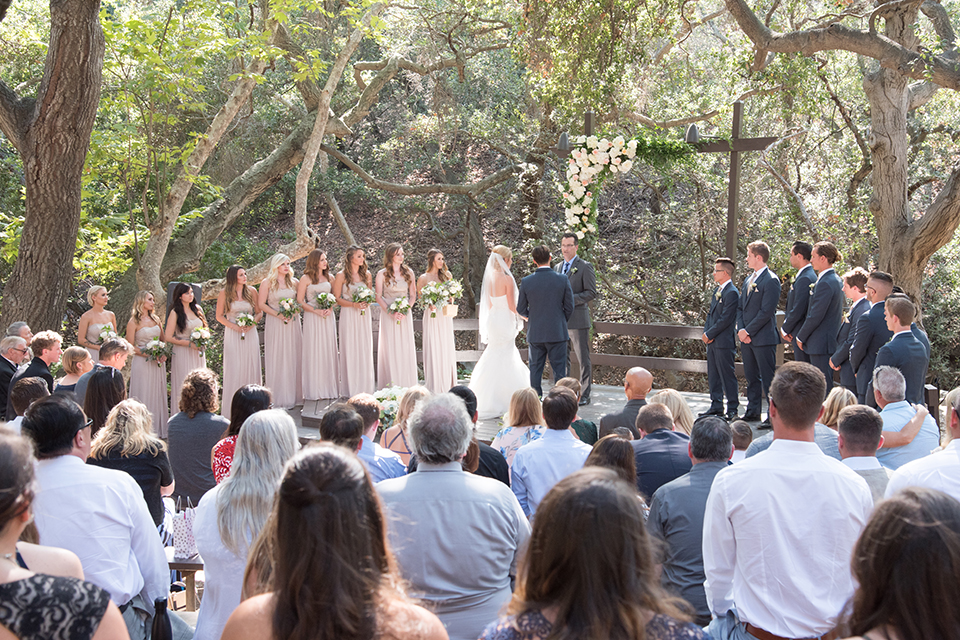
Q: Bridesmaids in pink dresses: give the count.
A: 9